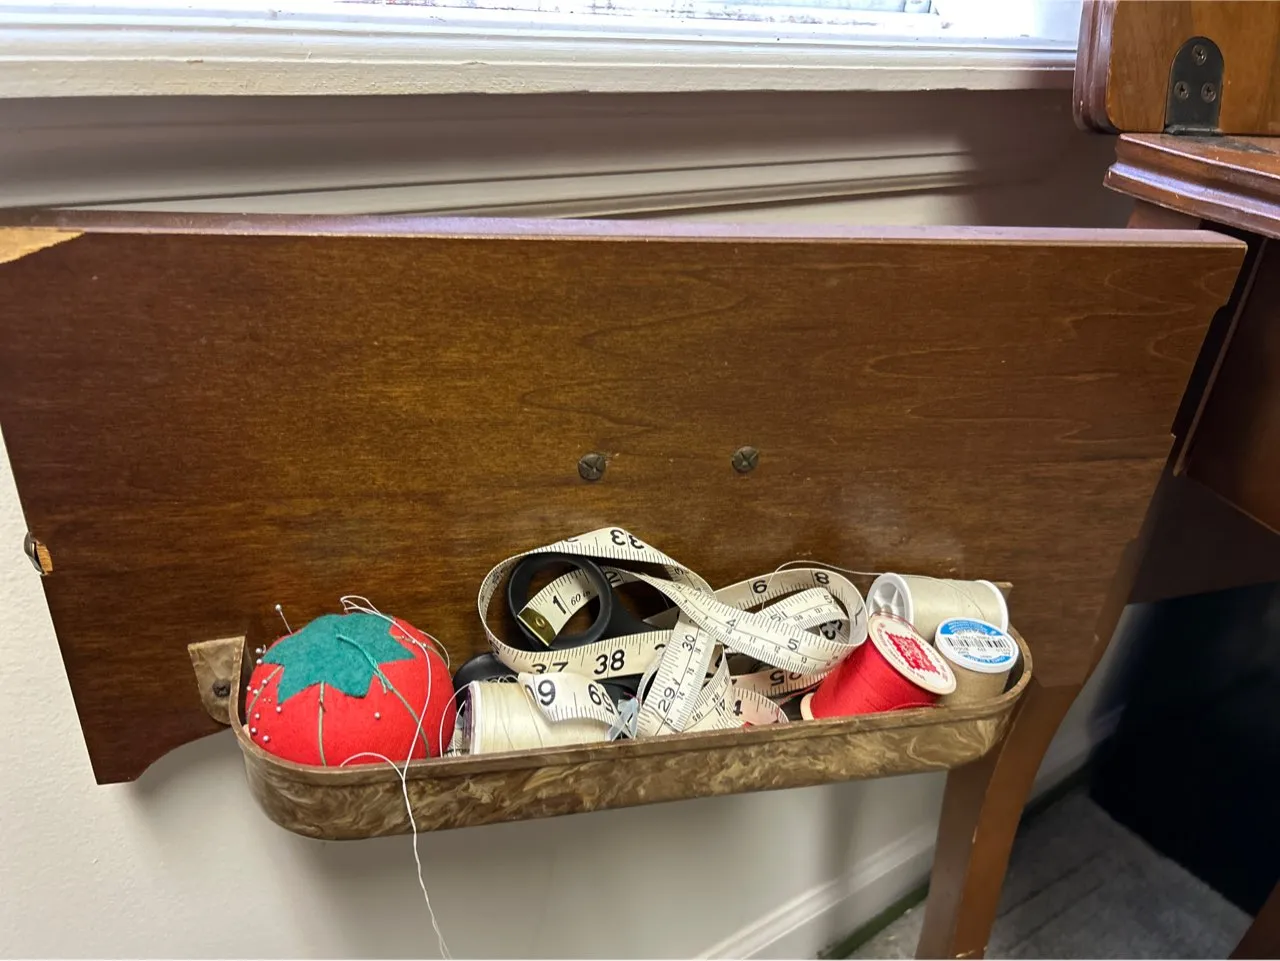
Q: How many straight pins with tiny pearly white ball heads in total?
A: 11